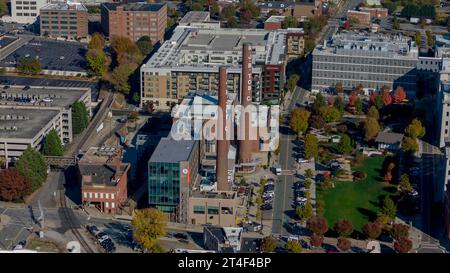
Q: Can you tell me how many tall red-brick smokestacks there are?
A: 2